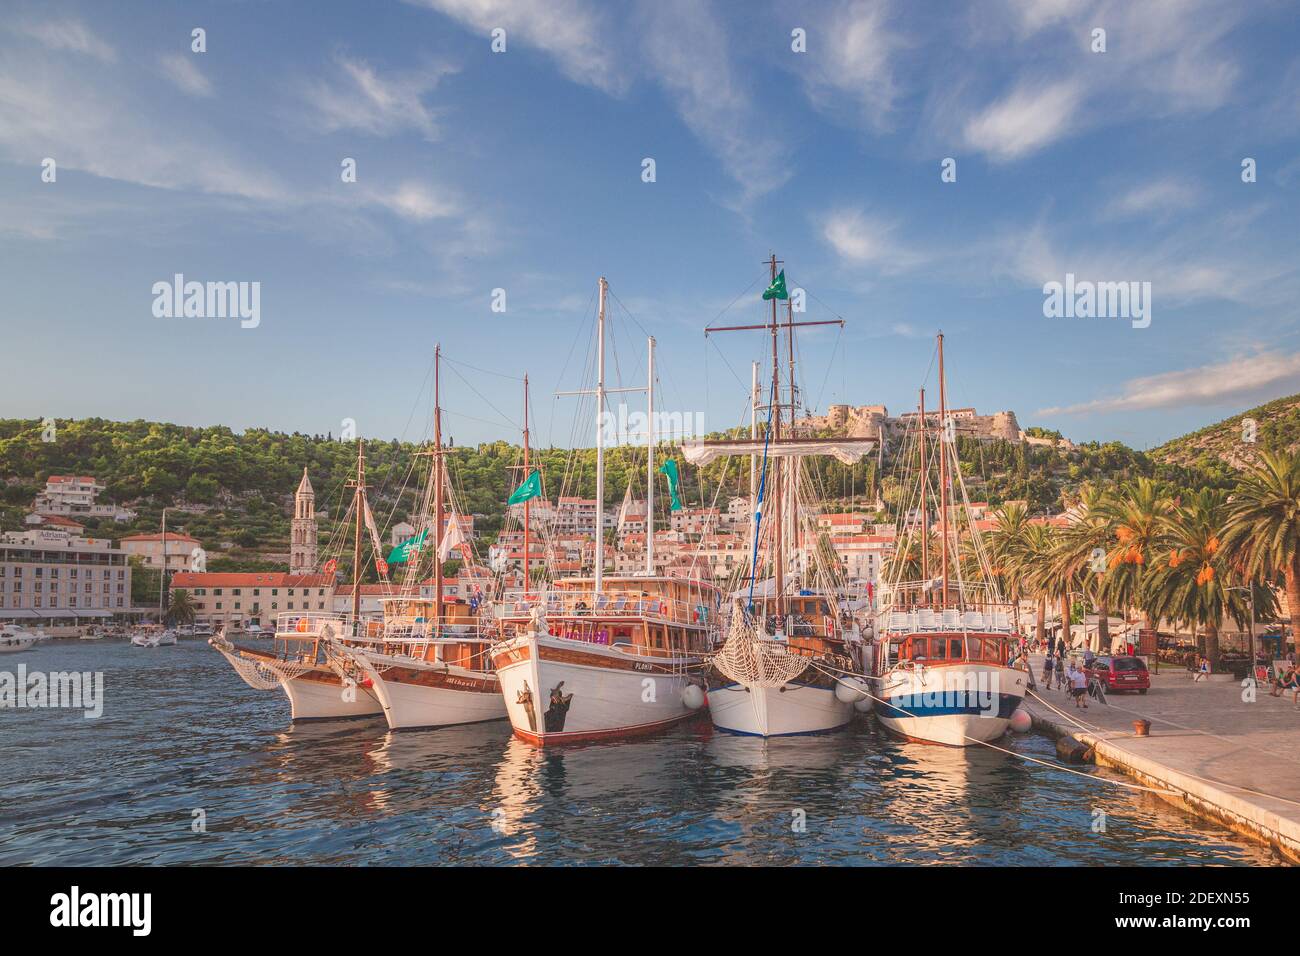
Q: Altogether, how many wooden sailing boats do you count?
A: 5